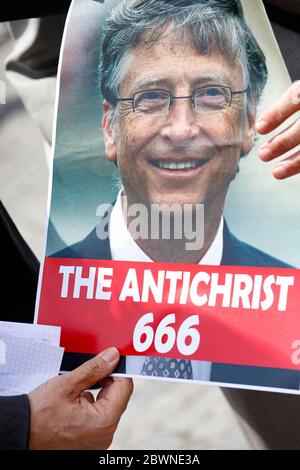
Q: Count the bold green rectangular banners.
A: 0